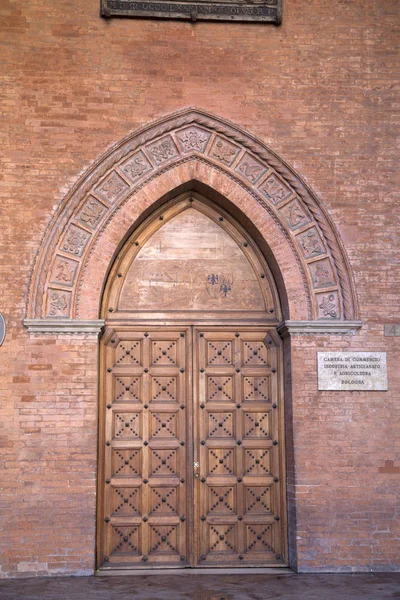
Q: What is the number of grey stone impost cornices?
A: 2